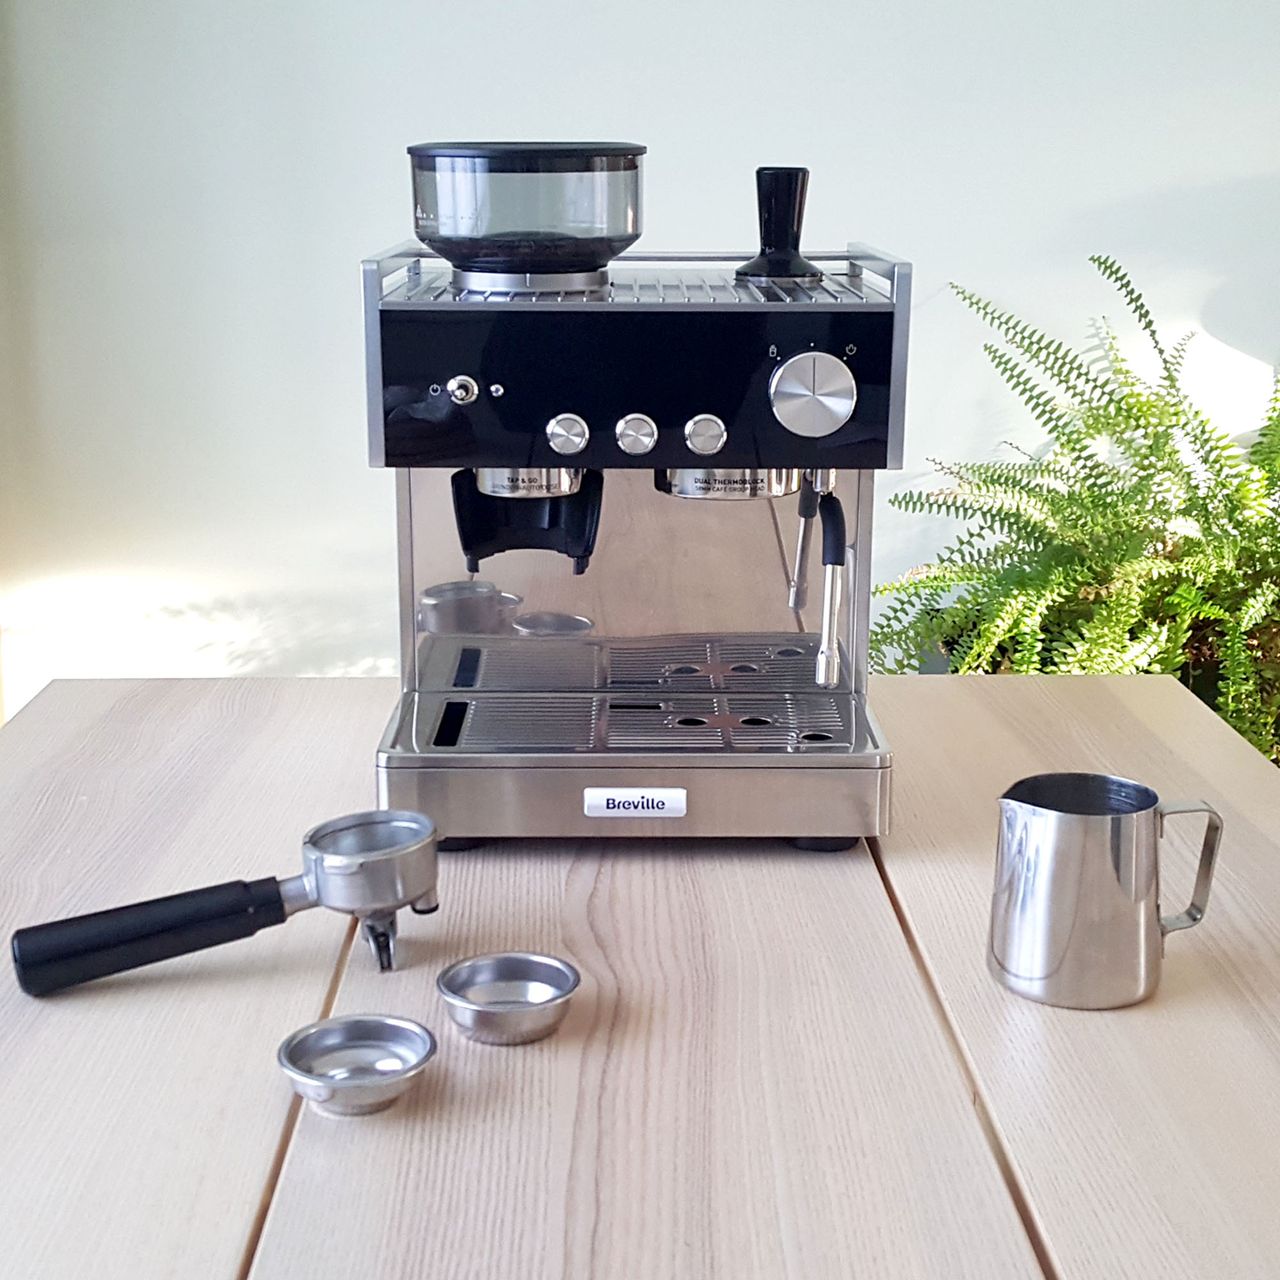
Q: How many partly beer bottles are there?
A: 0